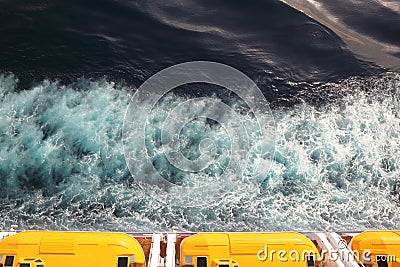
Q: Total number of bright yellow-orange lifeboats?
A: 3